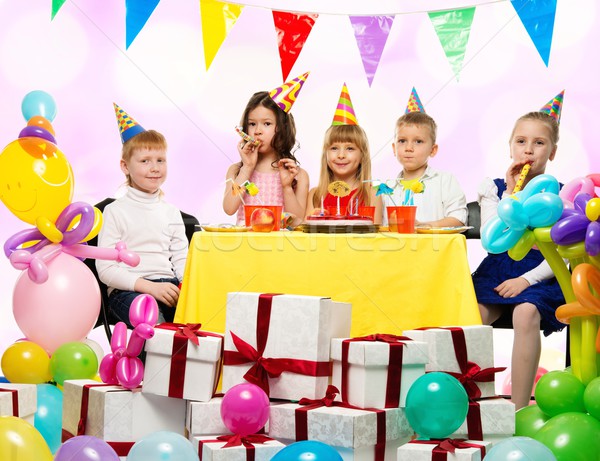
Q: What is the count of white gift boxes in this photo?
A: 11